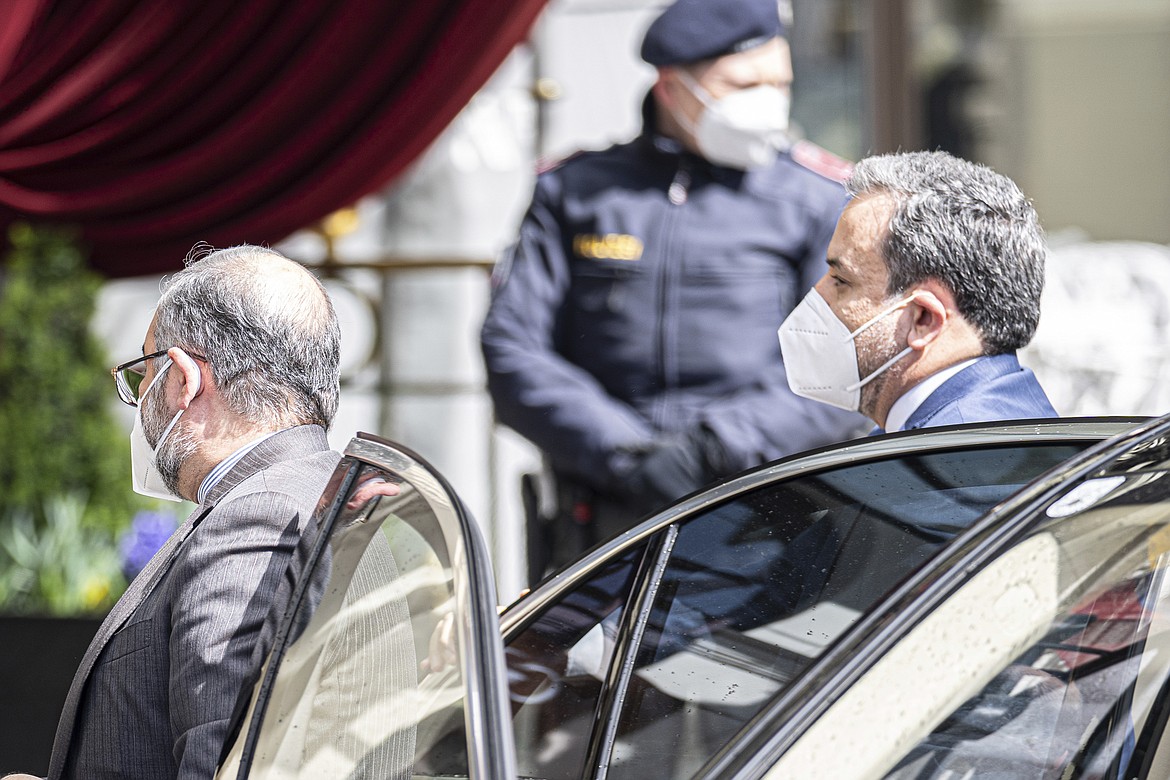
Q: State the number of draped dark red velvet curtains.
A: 1